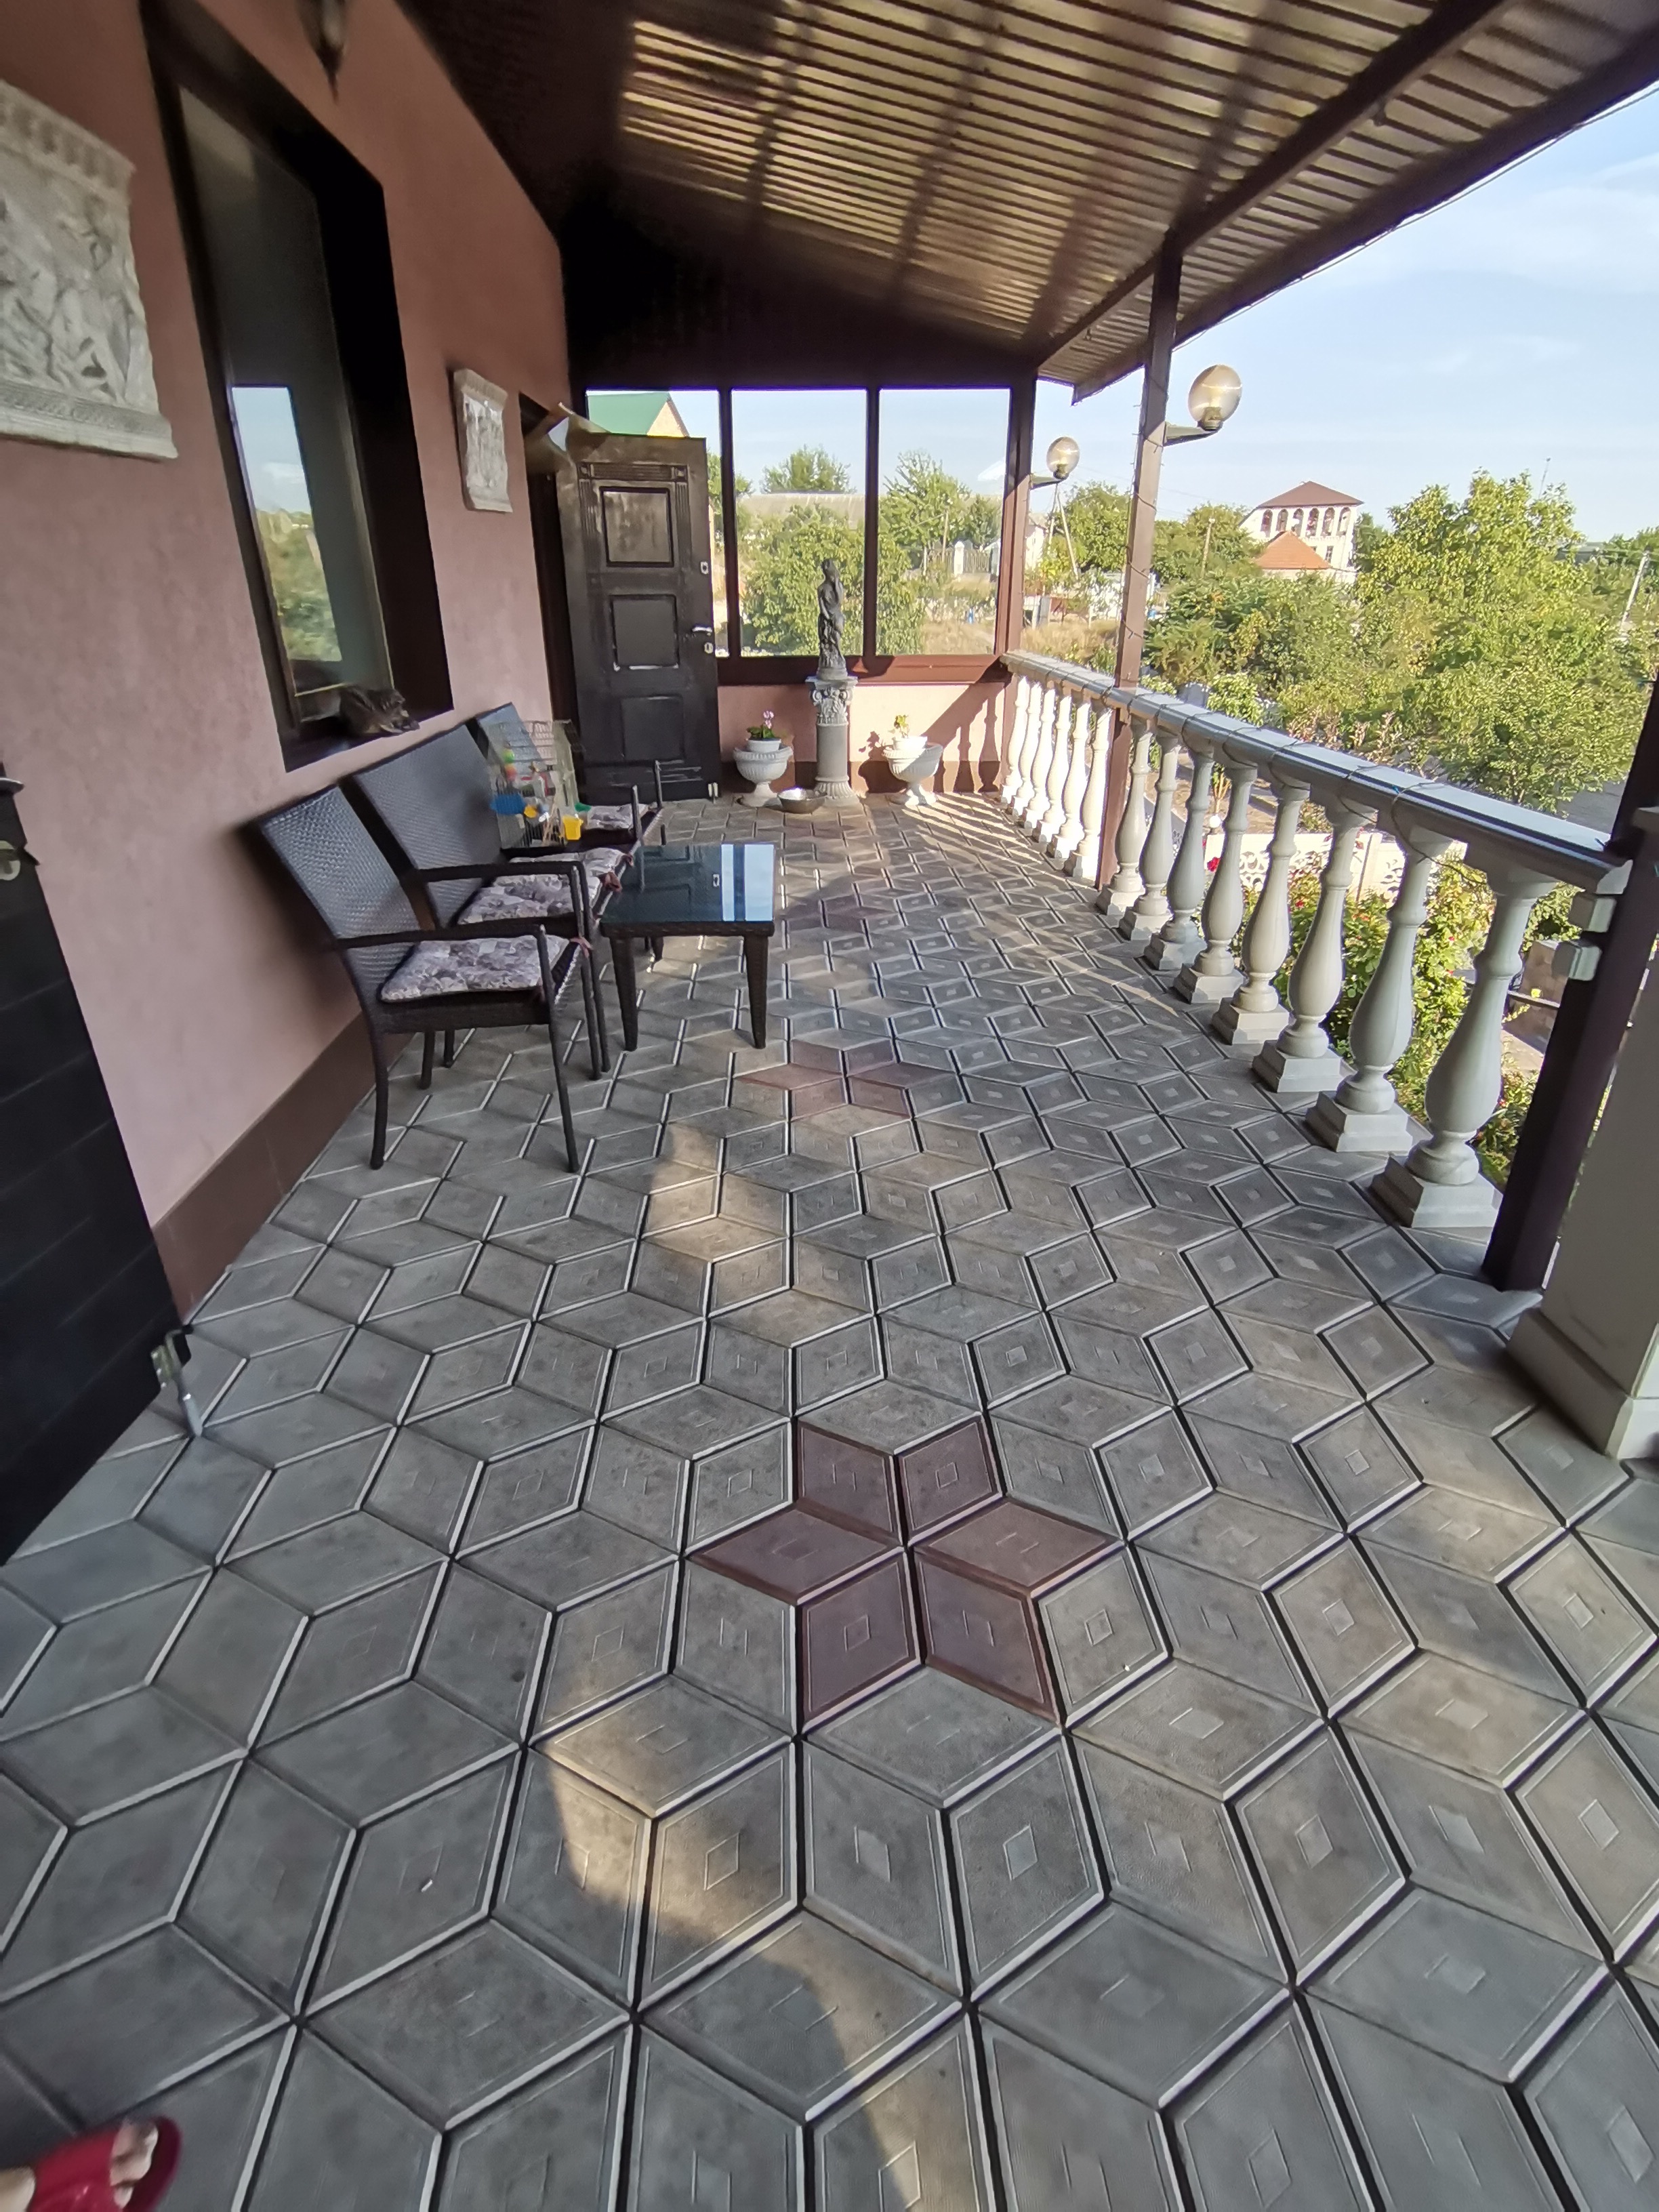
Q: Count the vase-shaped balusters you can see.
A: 14